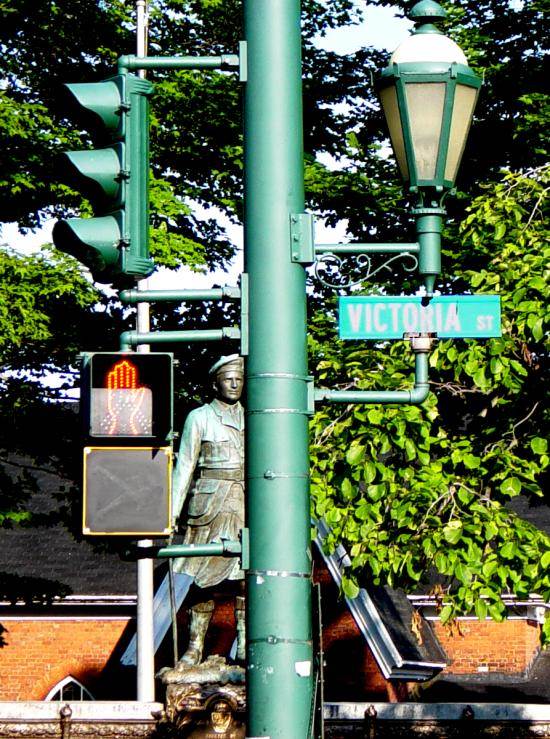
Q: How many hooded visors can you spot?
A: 3